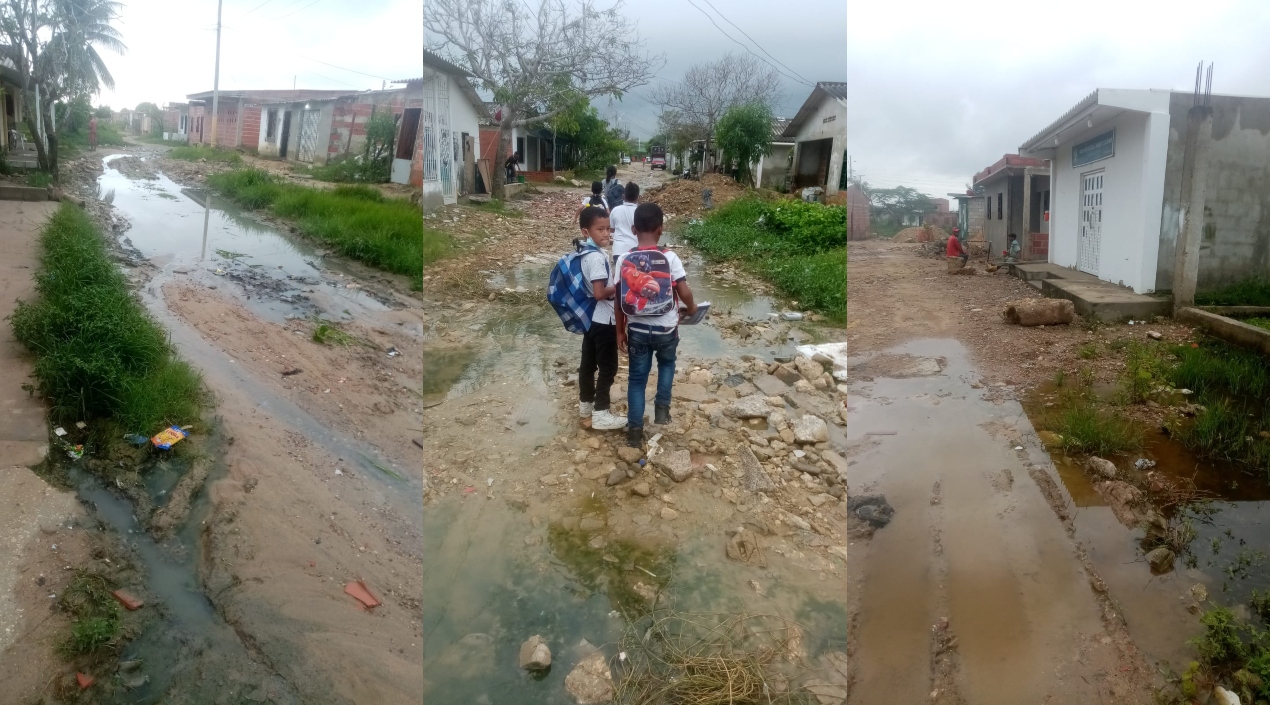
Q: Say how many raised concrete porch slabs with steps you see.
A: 1